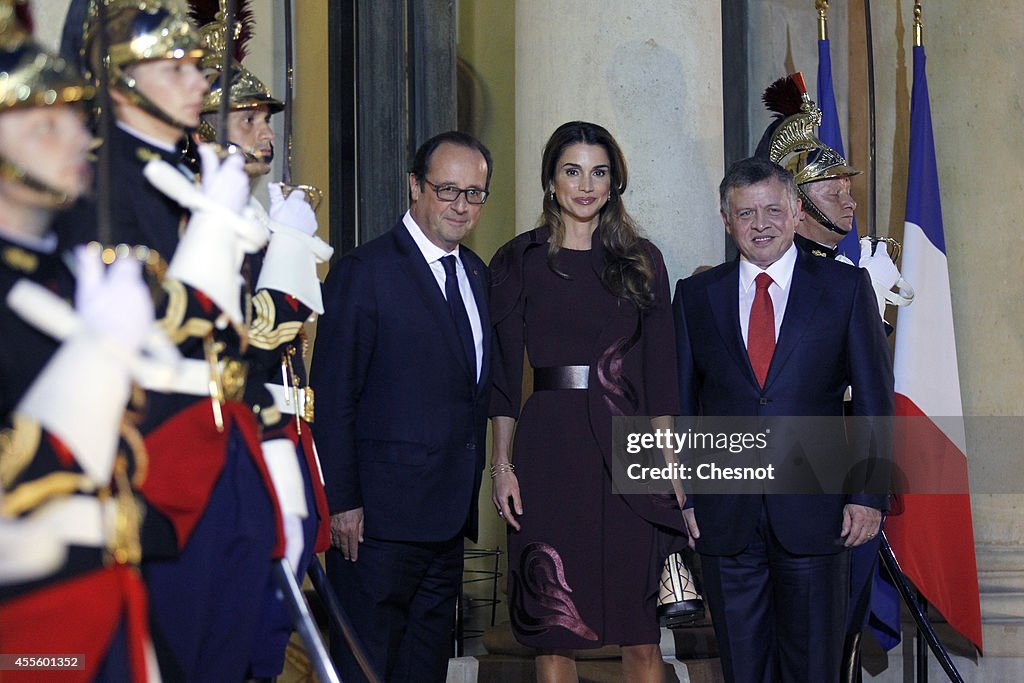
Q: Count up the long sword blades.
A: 4